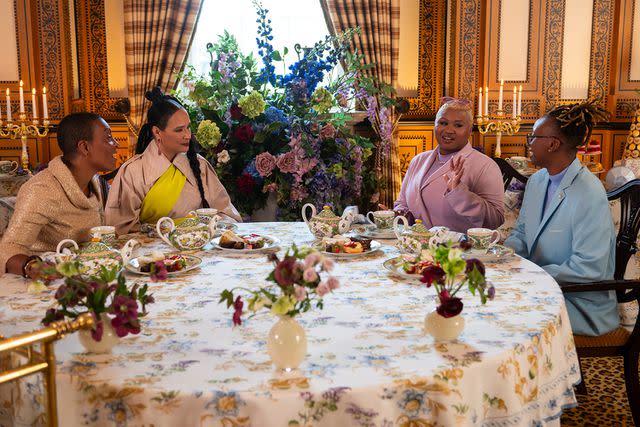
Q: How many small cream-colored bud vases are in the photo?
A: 3